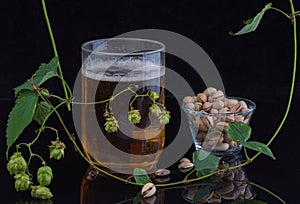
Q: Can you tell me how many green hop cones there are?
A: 10